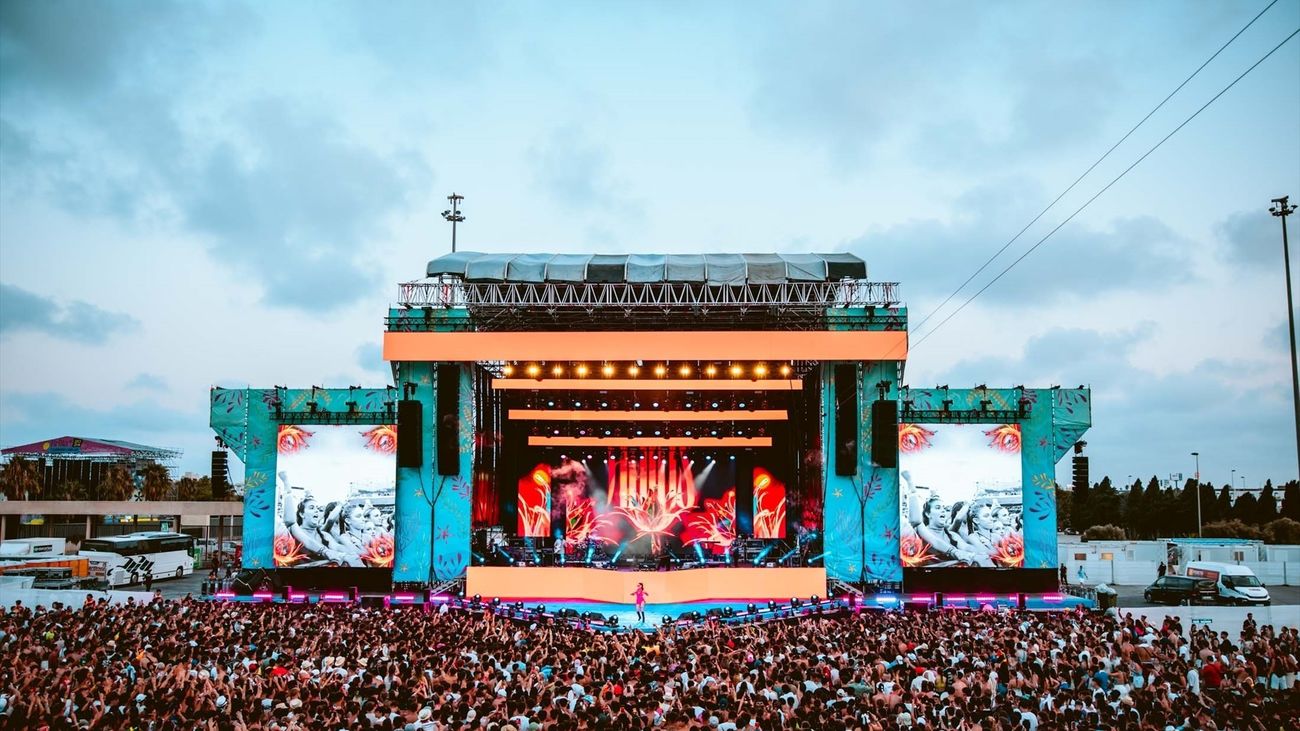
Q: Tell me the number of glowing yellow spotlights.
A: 12